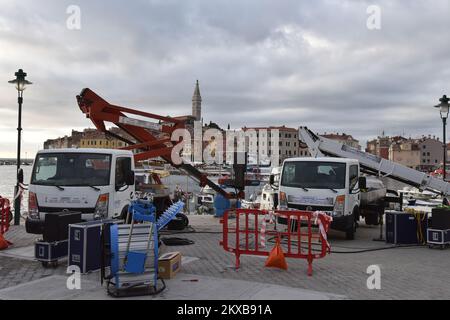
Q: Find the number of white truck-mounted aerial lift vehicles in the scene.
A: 2